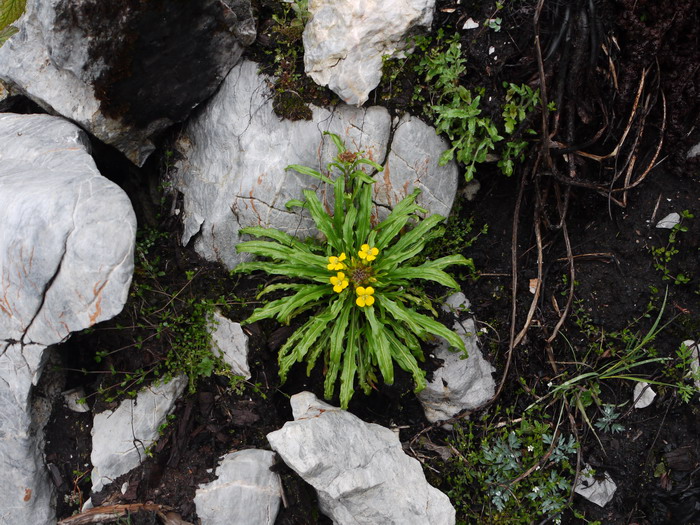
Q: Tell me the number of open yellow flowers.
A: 4